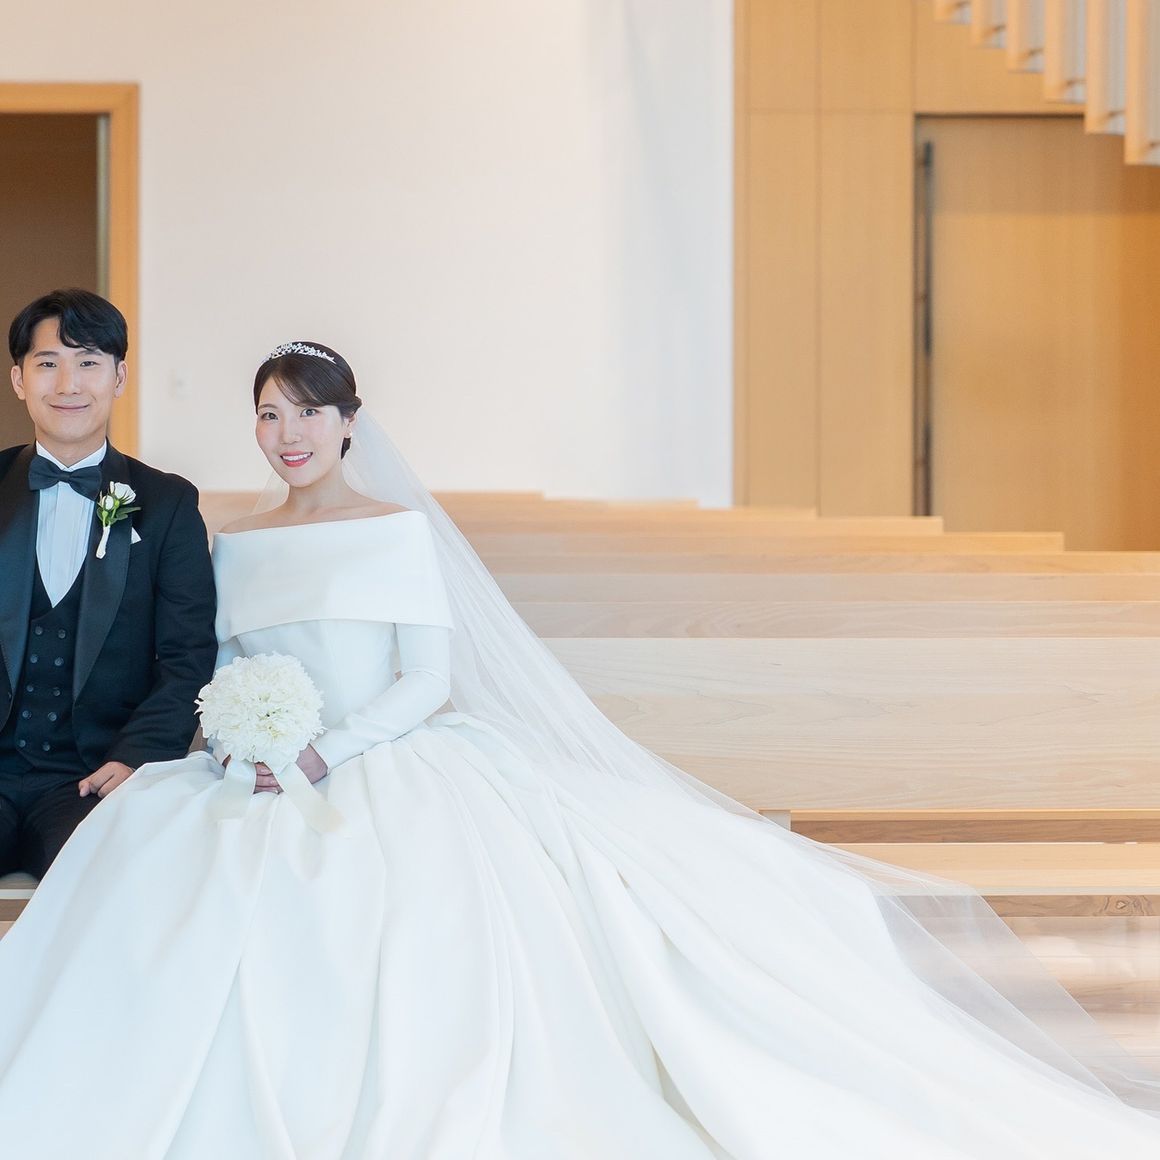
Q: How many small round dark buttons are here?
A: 10